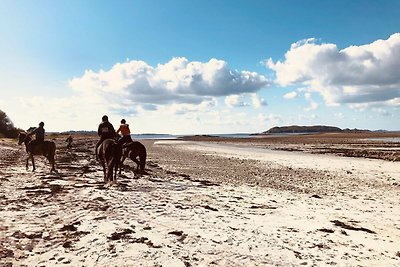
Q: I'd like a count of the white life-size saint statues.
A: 0